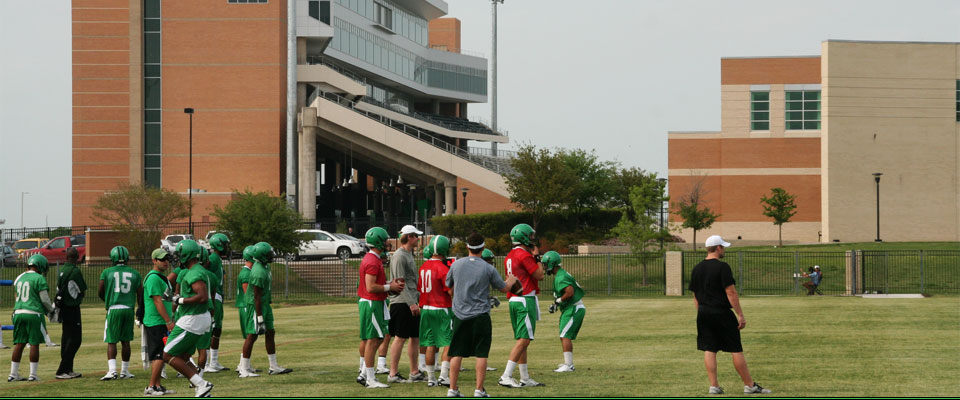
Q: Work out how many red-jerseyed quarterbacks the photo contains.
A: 3